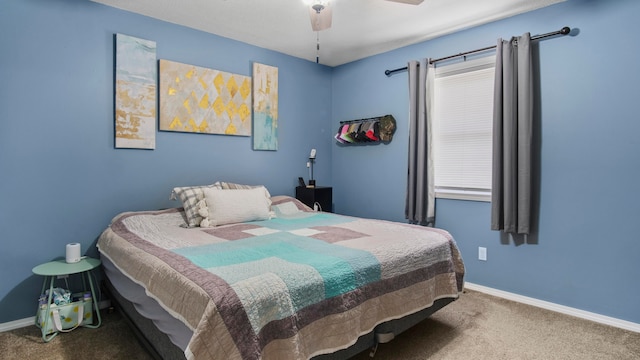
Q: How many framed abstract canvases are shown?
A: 3